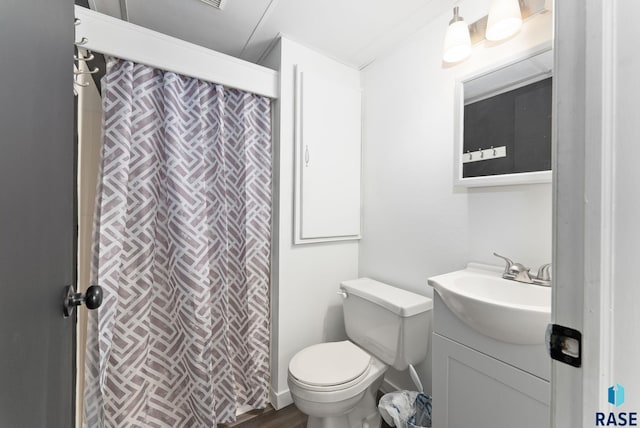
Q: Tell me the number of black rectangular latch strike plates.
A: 1